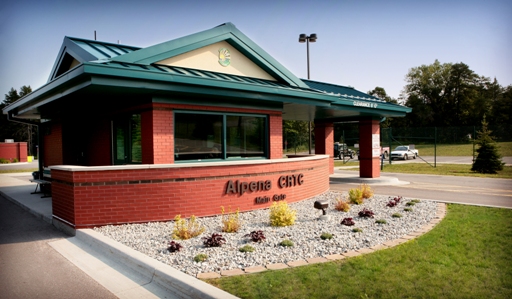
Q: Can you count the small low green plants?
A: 10